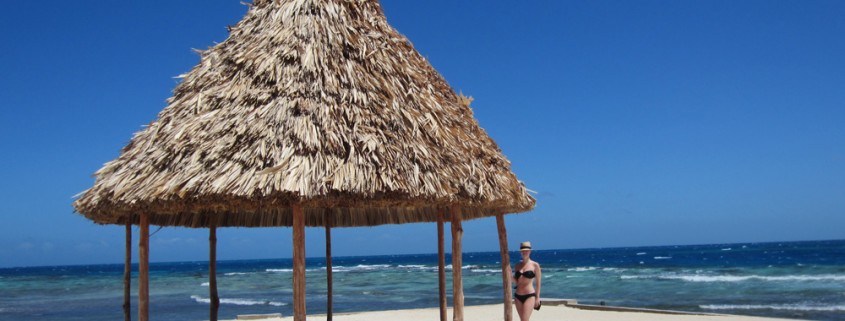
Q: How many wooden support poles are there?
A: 8